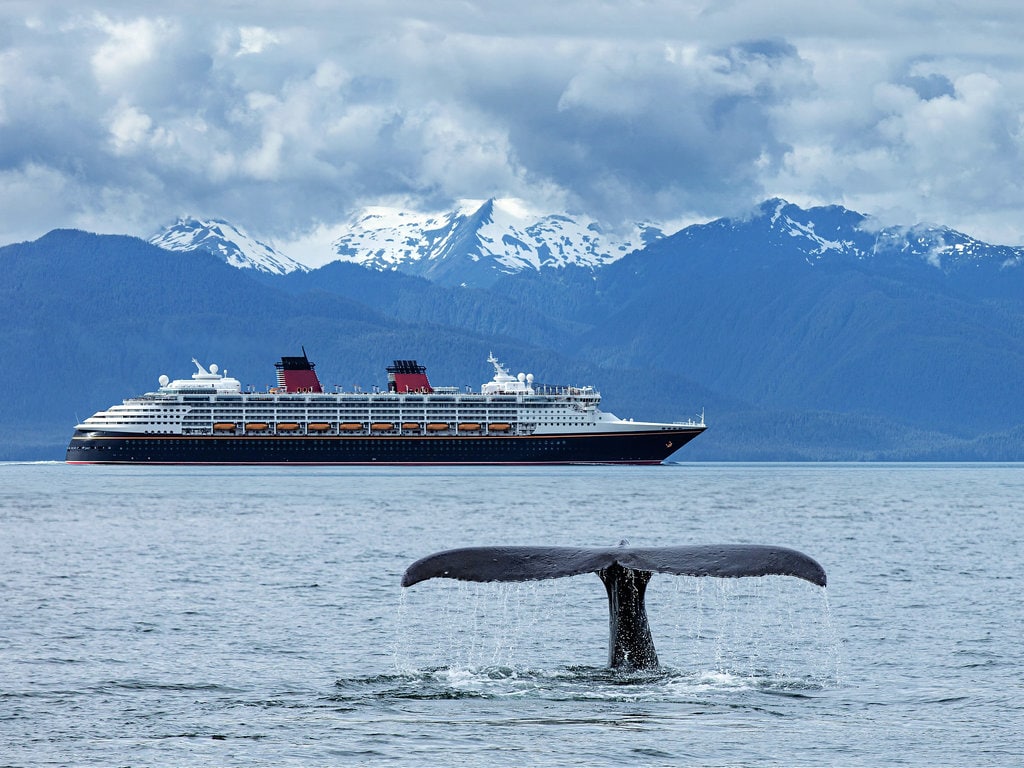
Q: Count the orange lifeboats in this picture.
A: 10